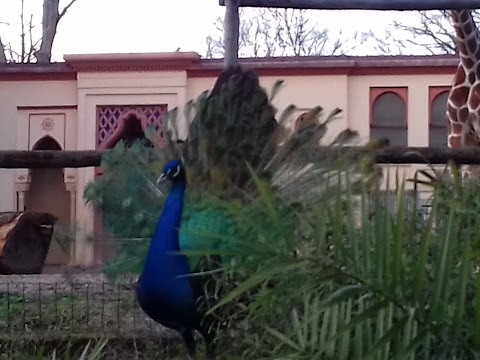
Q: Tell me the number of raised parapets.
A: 1